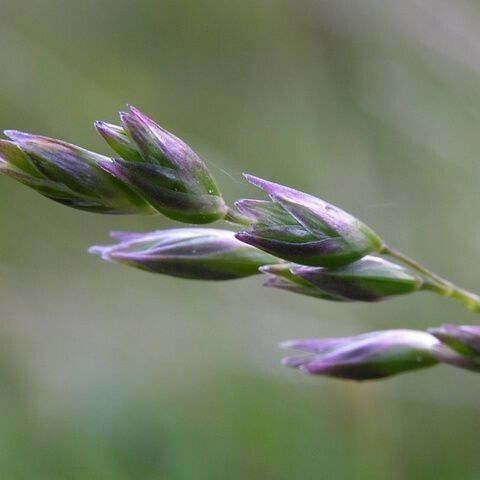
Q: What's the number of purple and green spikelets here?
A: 7